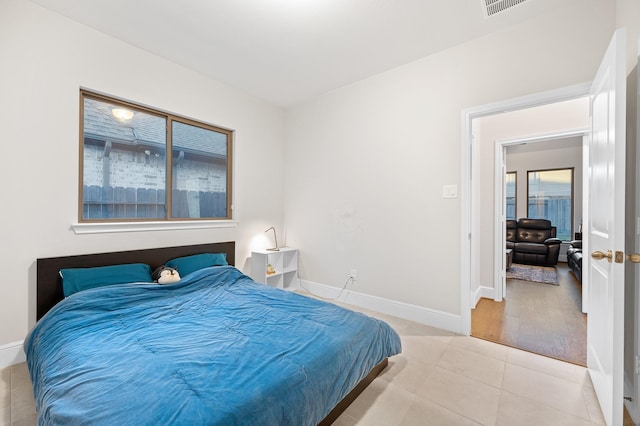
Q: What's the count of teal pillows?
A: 2